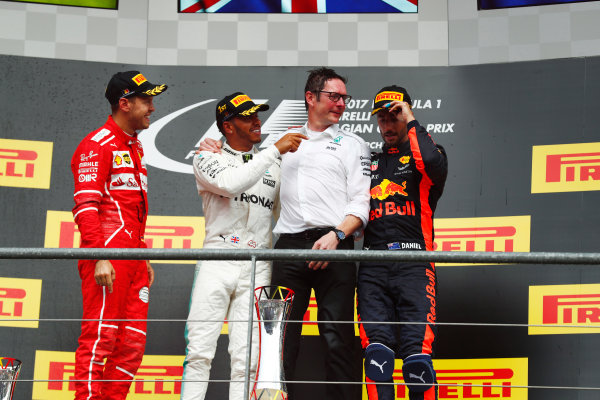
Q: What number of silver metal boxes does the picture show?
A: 0